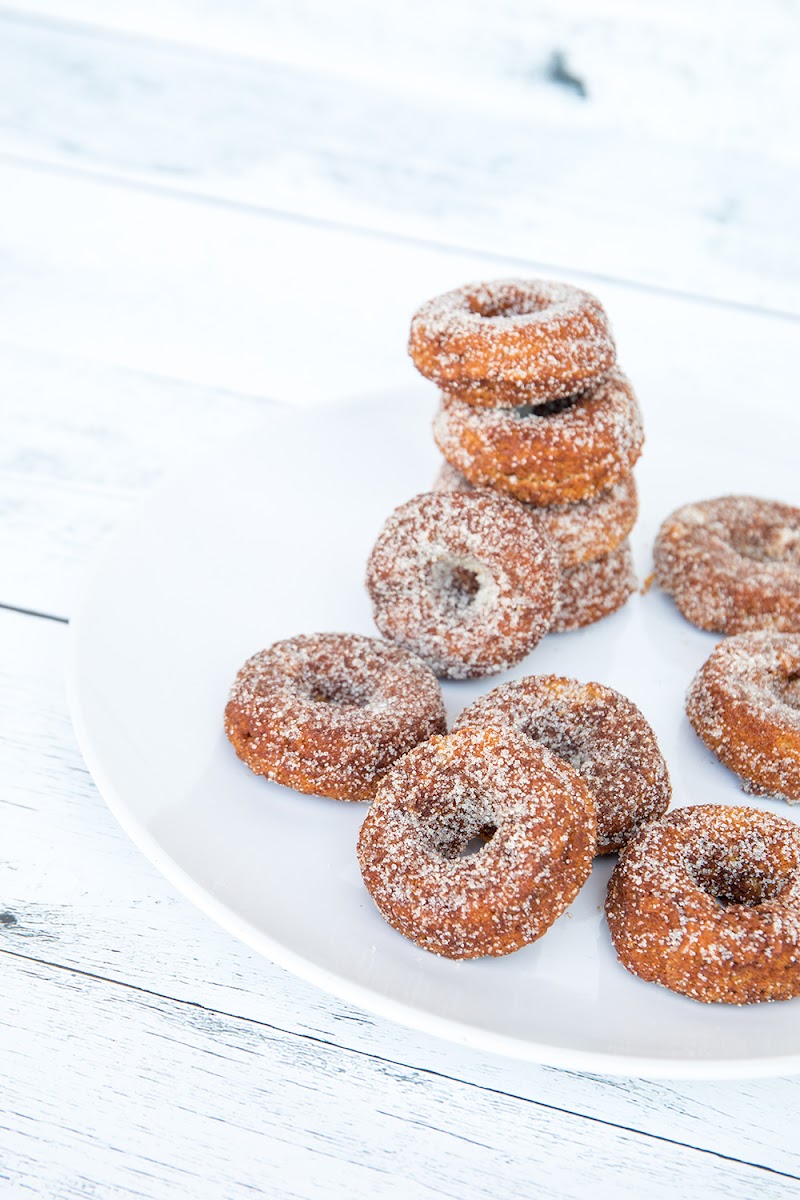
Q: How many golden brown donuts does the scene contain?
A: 11